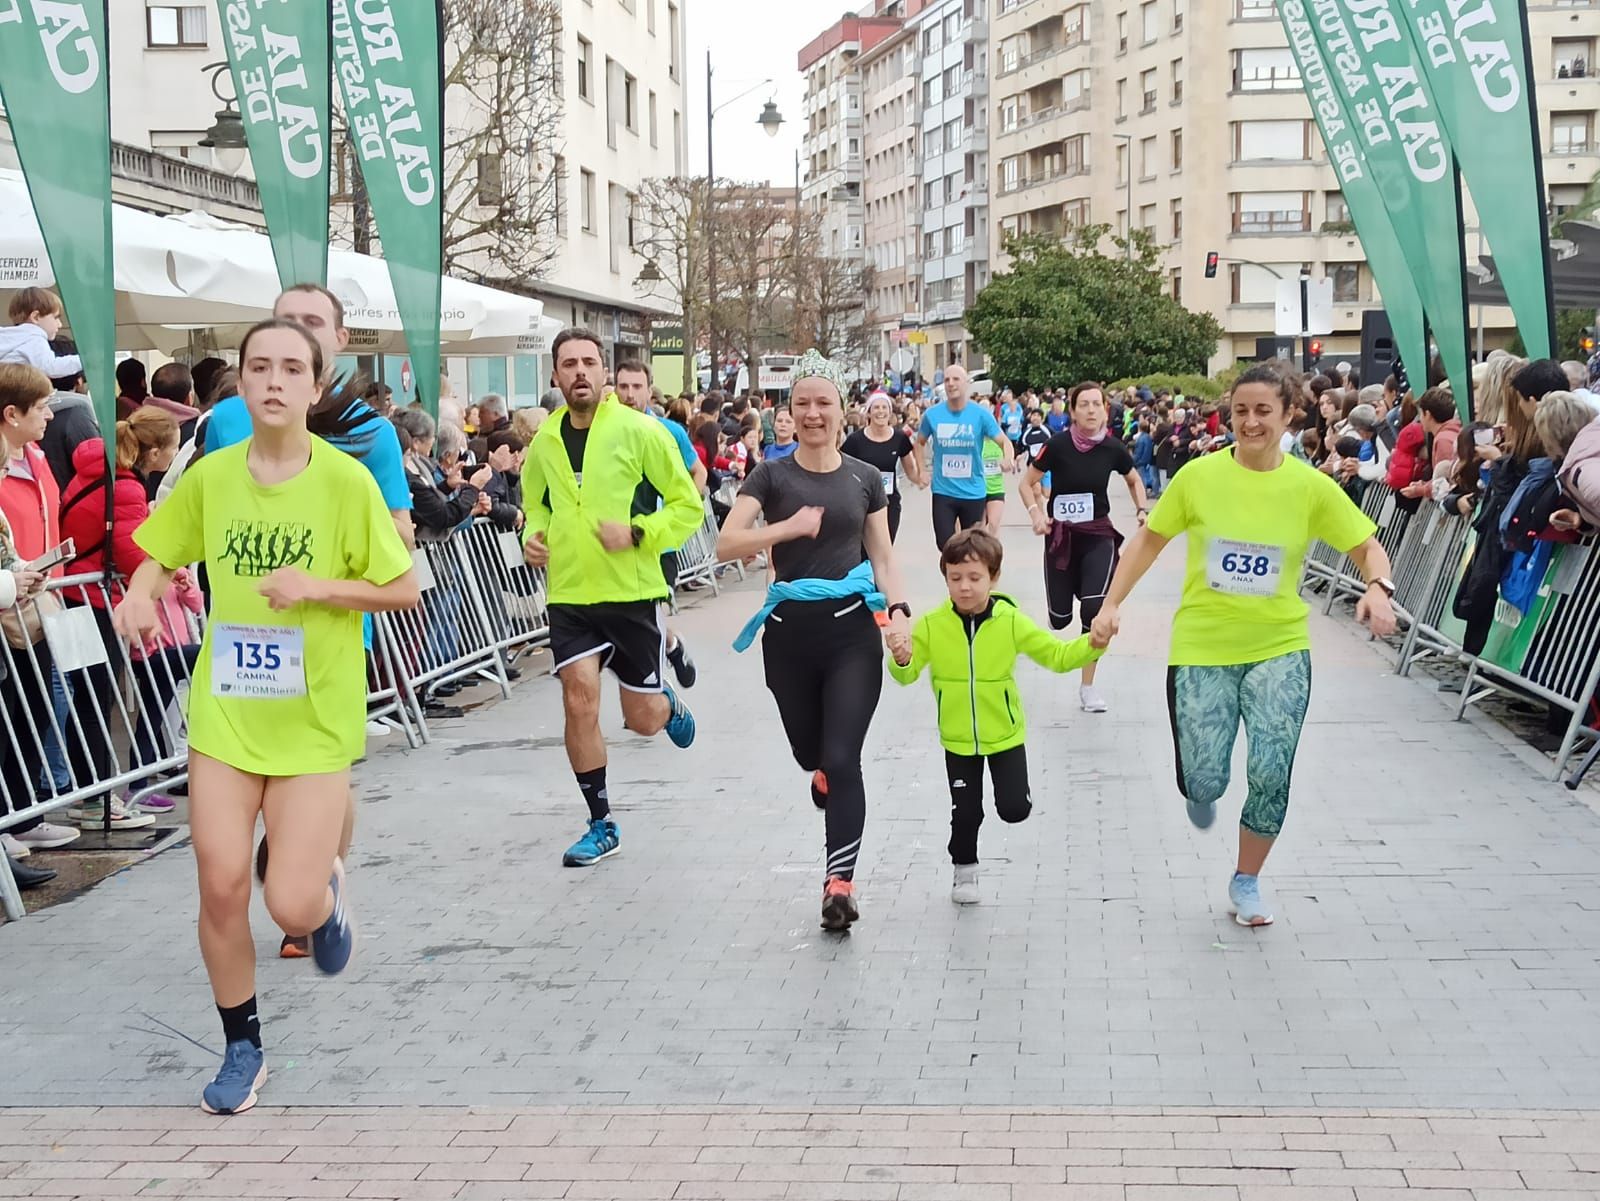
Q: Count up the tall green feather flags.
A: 6